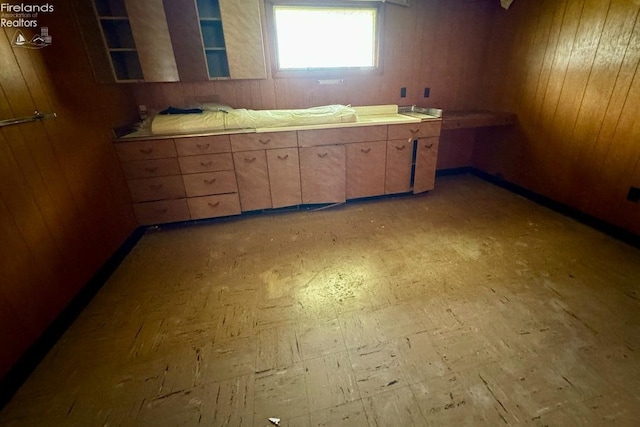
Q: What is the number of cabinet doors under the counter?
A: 6